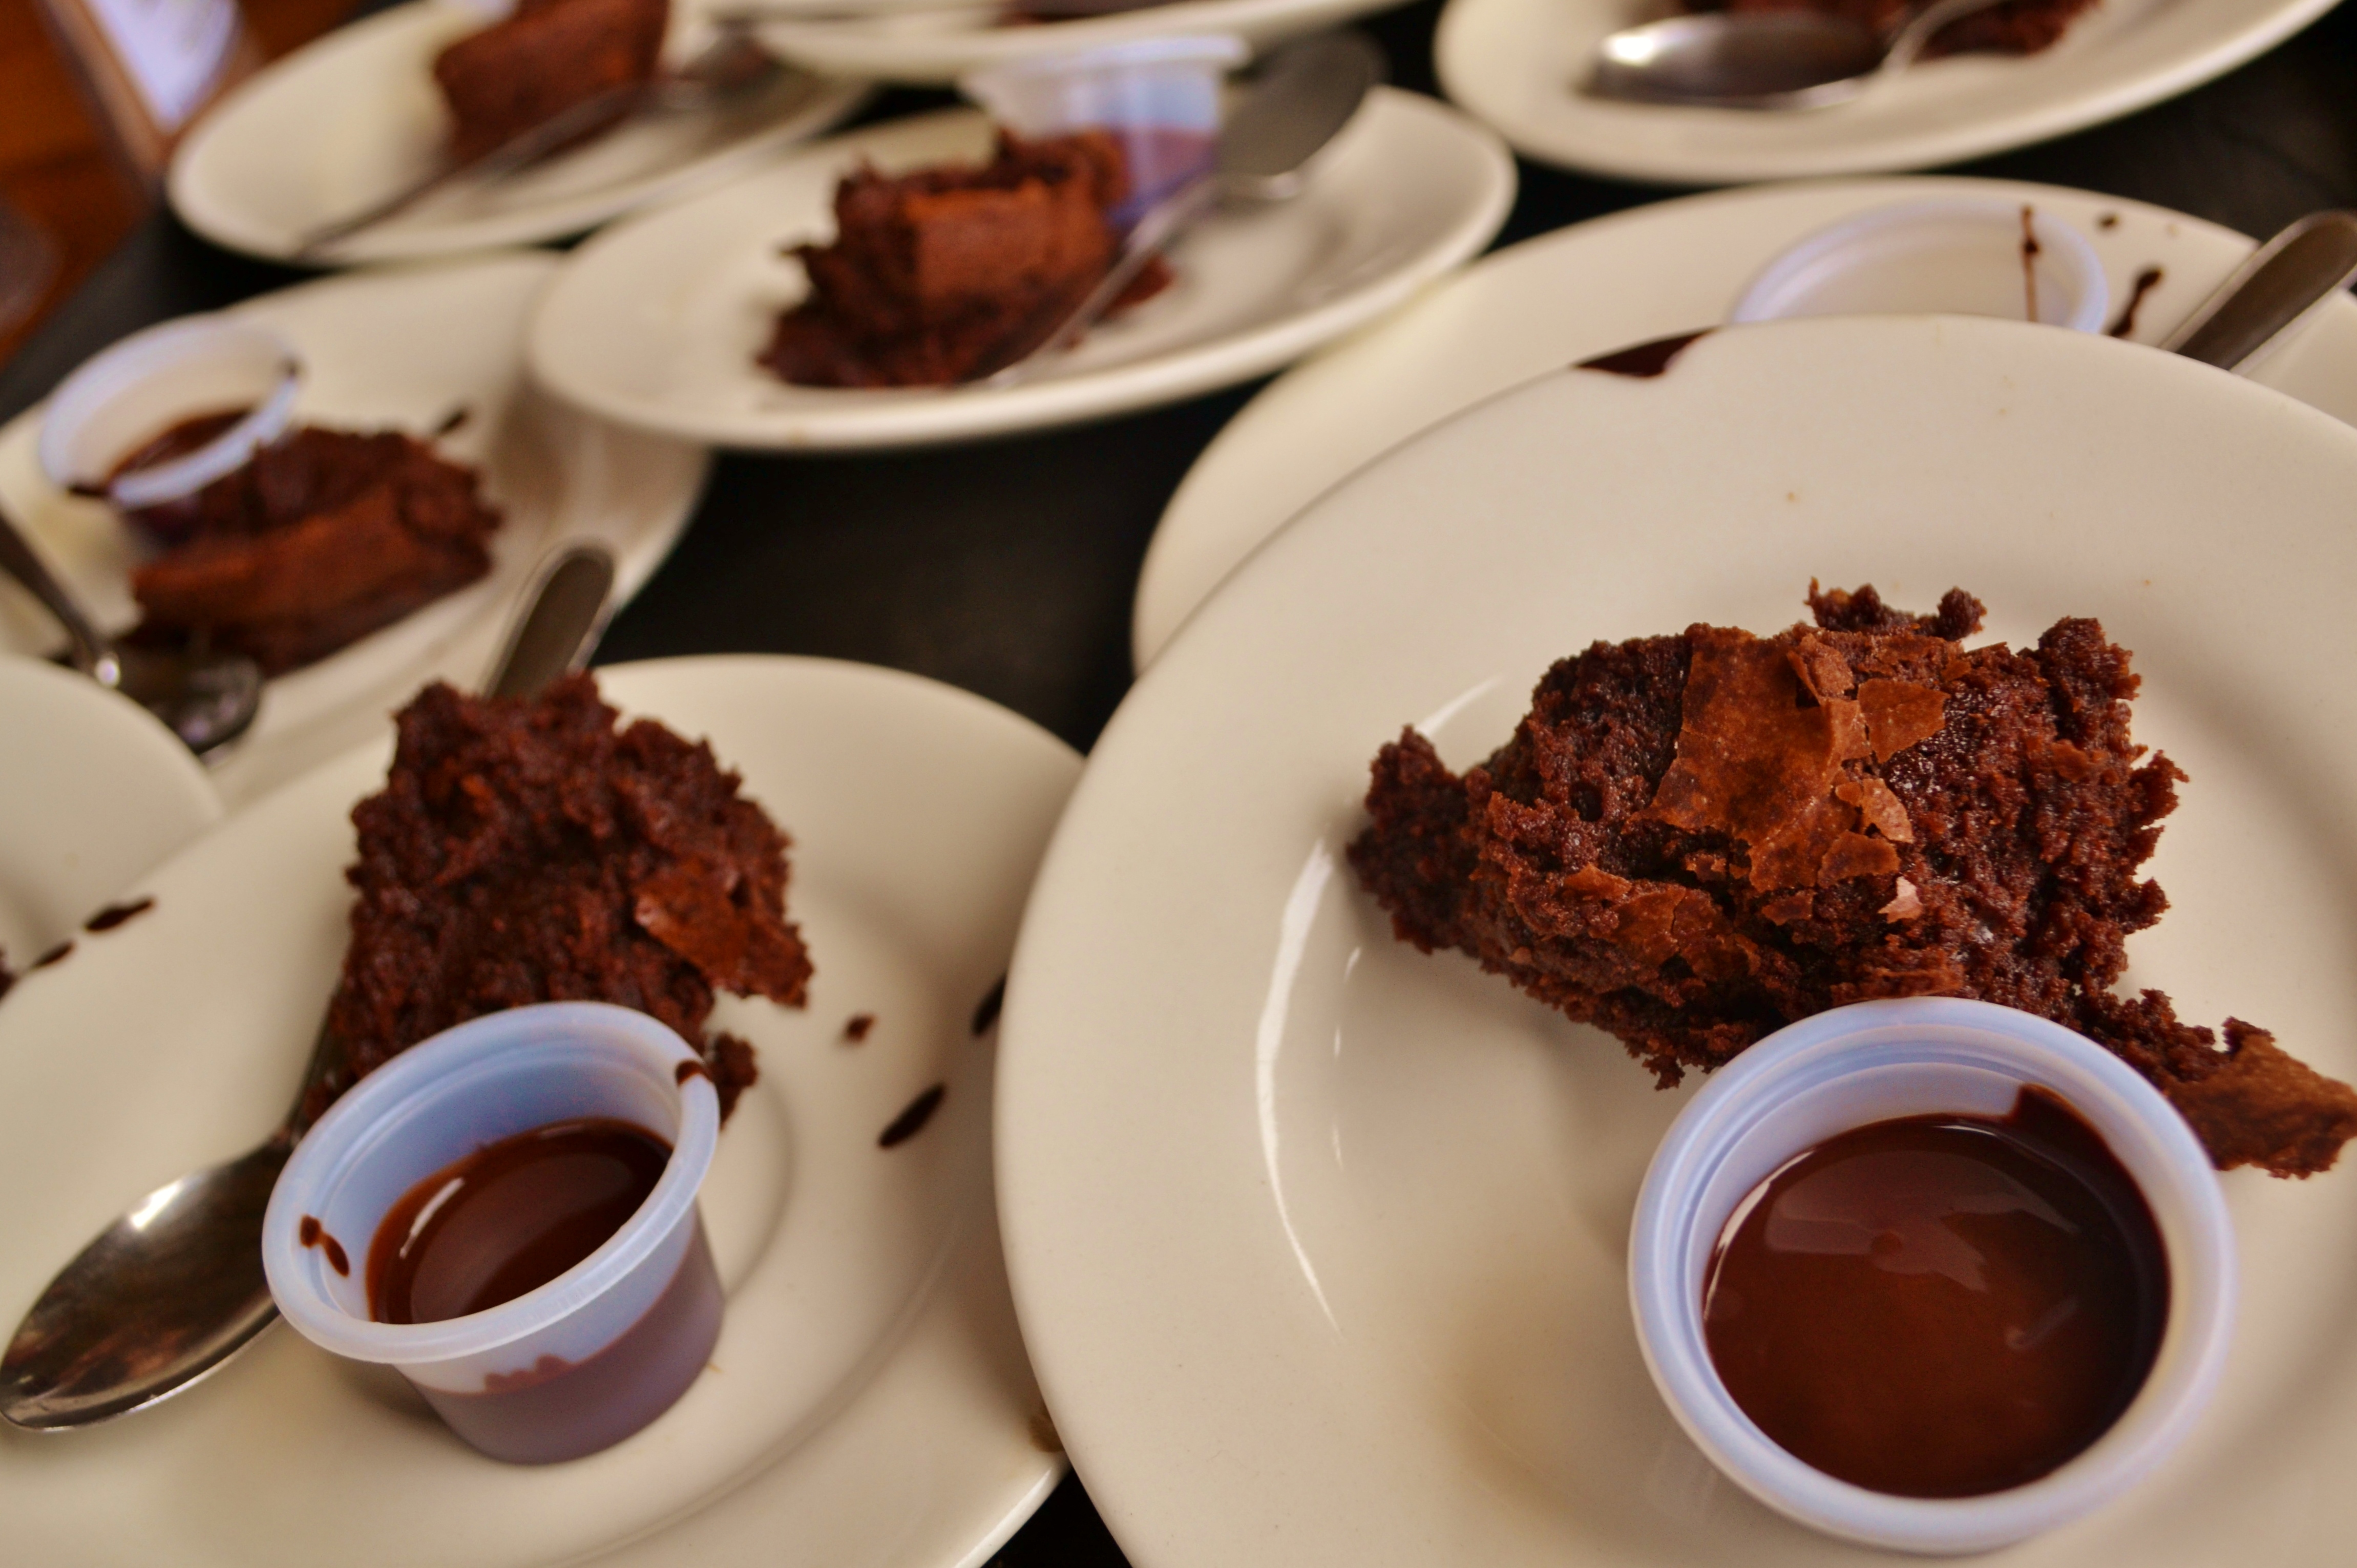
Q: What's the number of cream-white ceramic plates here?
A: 9